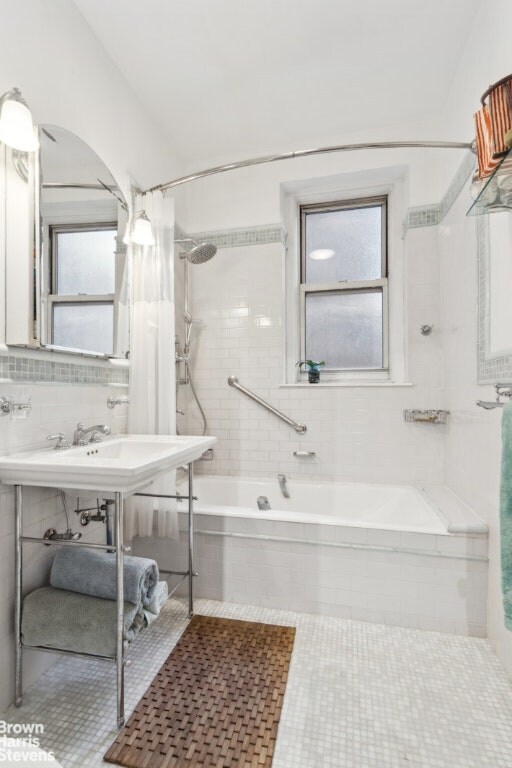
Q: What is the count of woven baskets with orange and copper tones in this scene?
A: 1